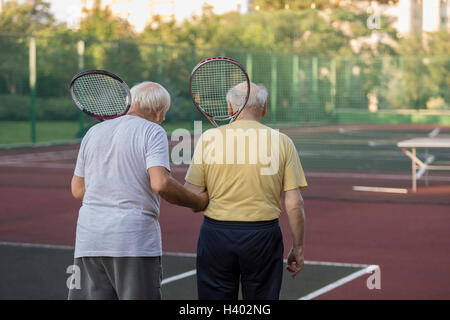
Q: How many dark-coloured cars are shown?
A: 0